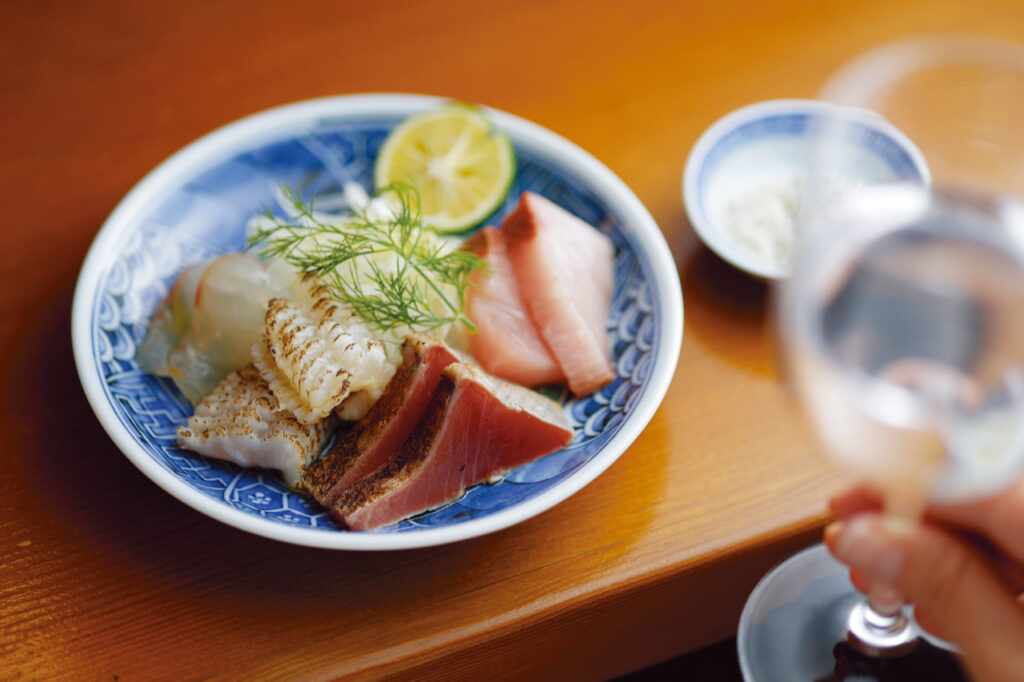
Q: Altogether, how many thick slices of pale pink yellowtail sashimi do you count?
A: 2